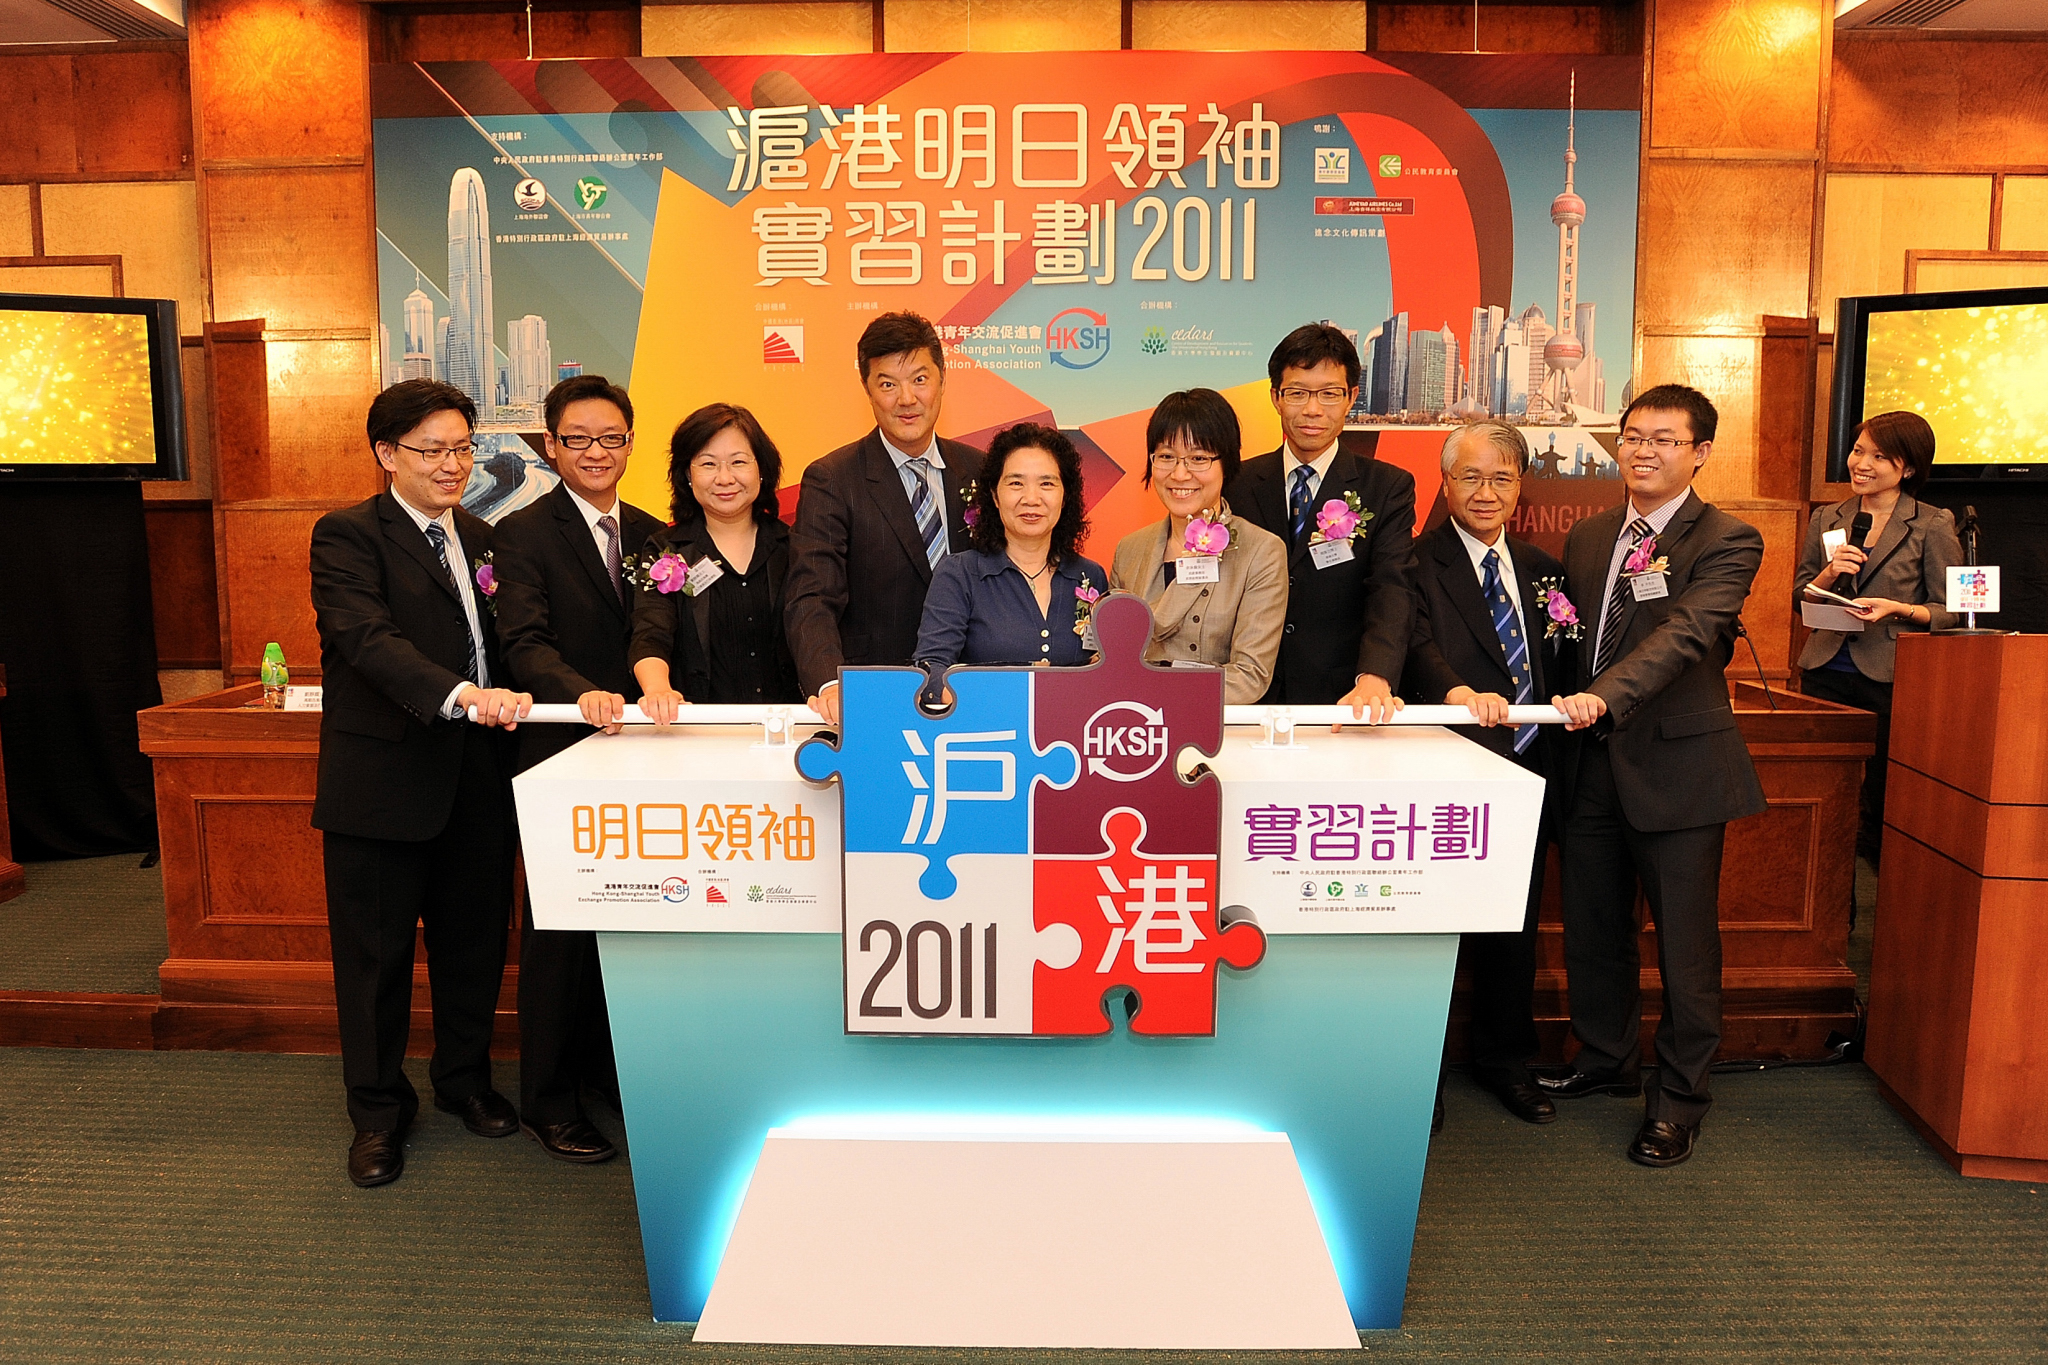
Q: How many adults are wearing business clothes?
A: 10